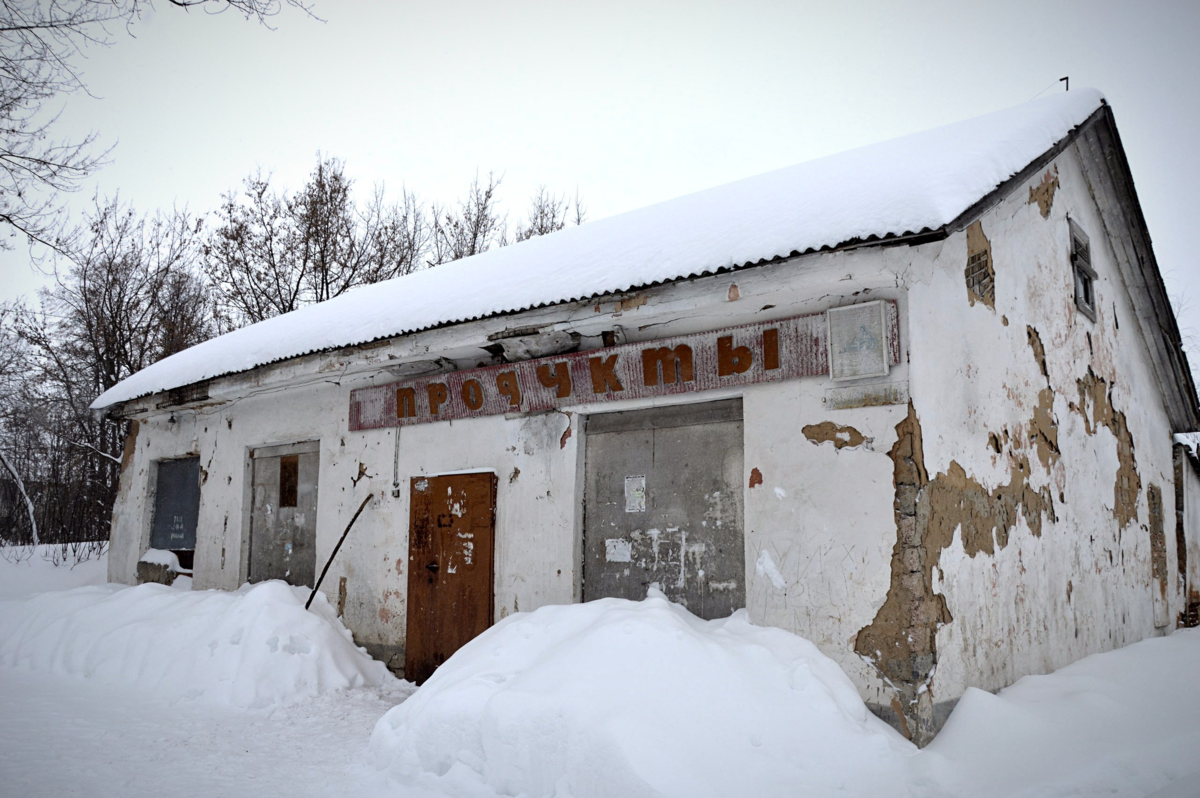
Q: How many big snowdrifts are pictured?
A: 3